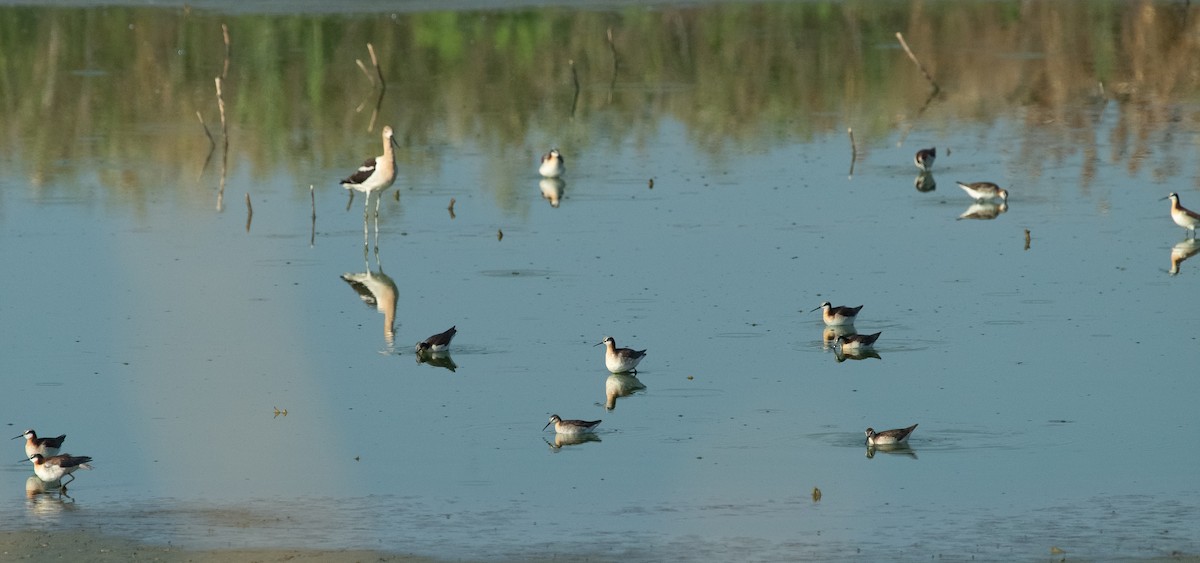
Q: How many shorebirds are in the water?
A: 13